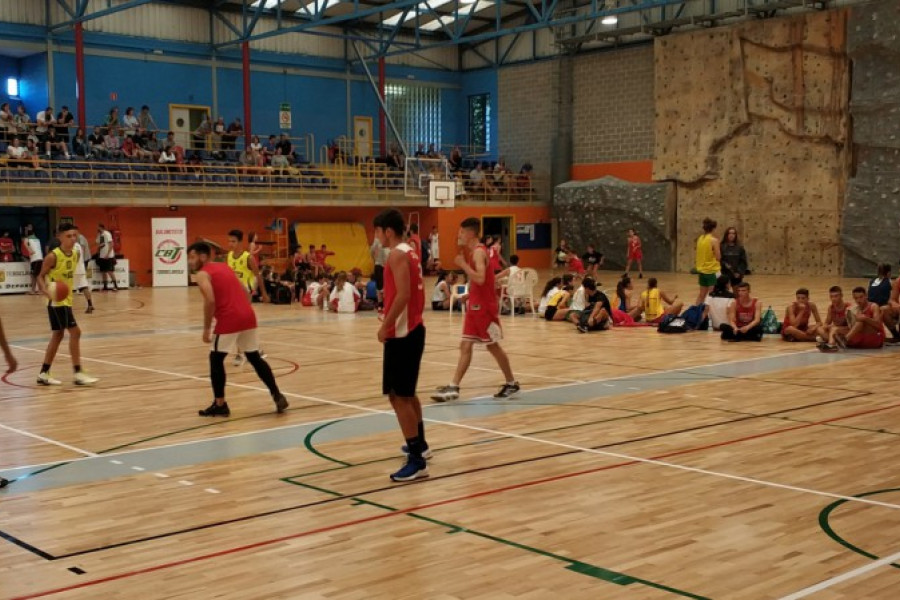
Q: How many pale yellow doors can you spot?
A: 2